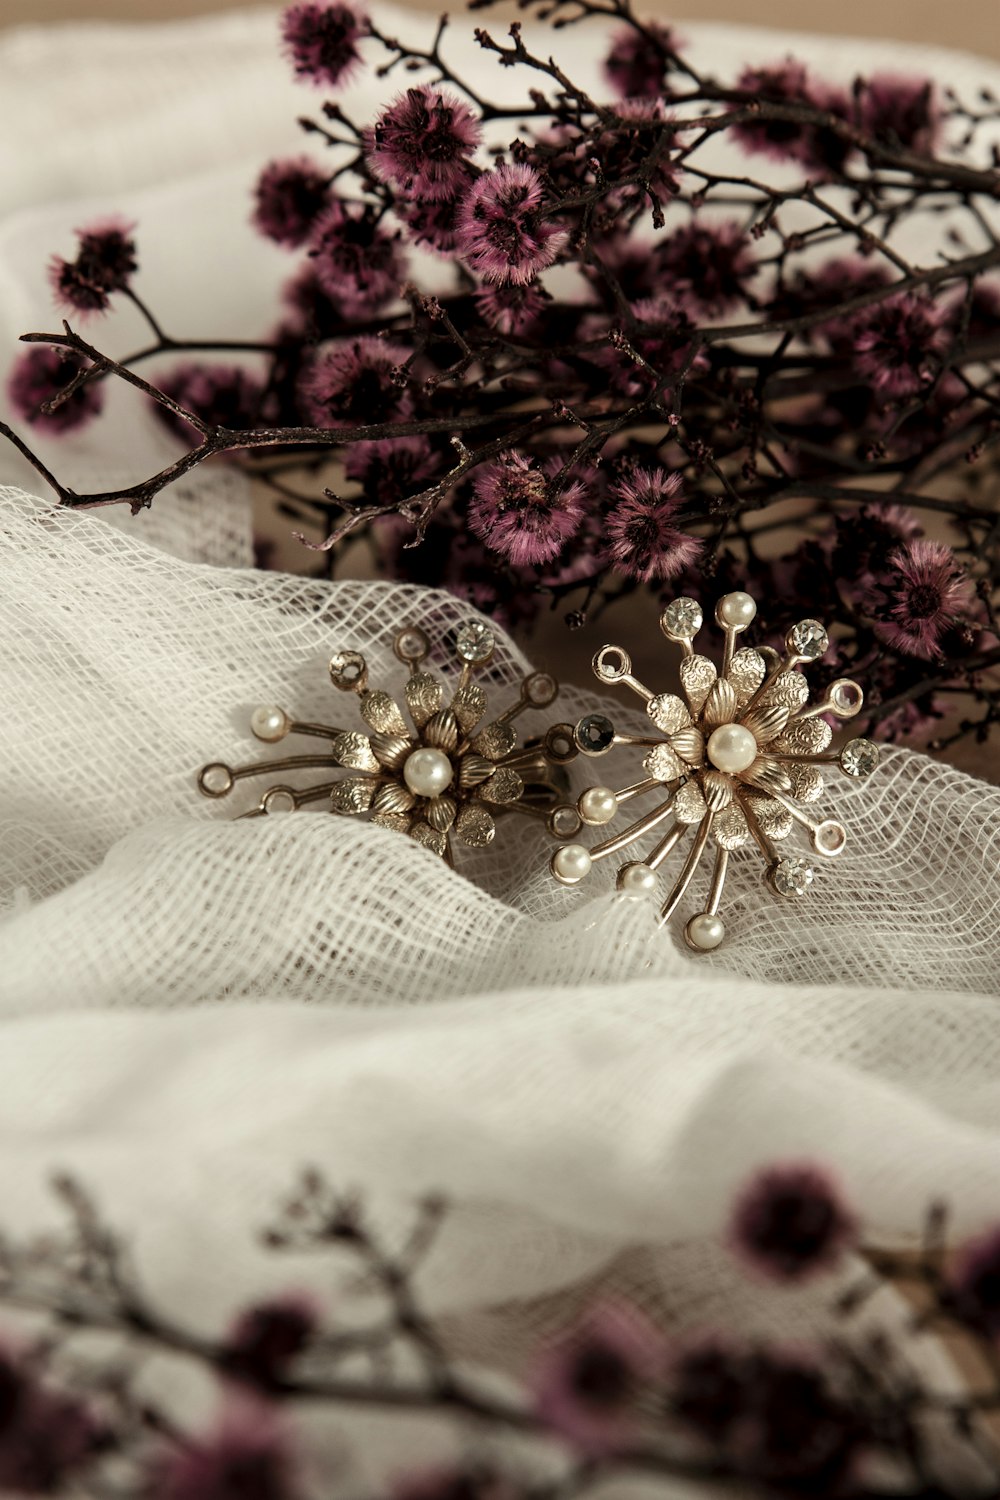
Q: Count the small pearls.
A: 6